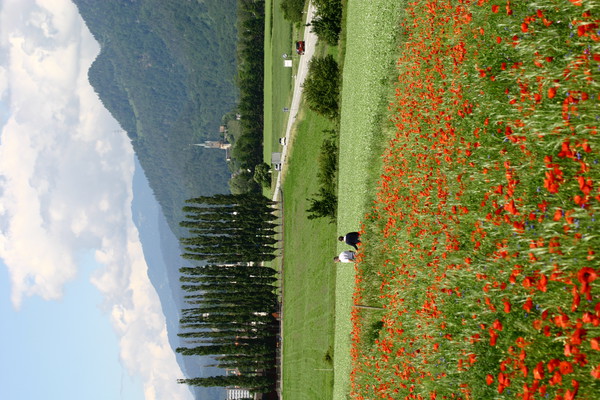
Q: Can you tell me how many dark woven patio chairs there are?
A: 0